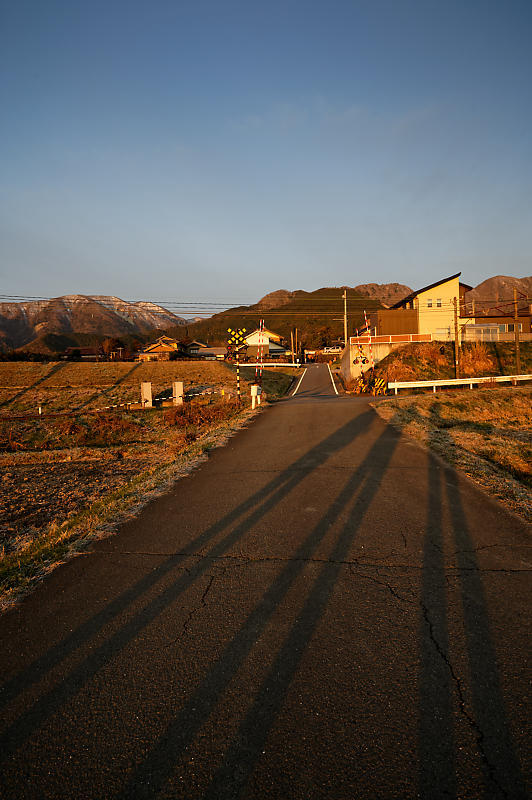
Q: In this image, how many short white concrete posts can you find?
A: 2